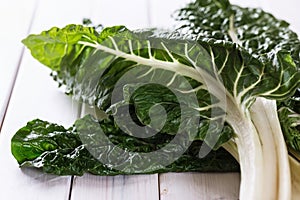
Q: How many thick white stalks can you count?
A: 3